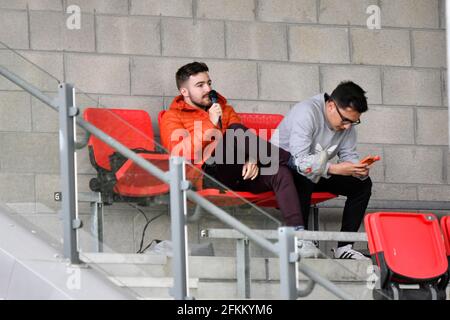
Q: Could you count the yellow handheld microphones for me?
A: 0